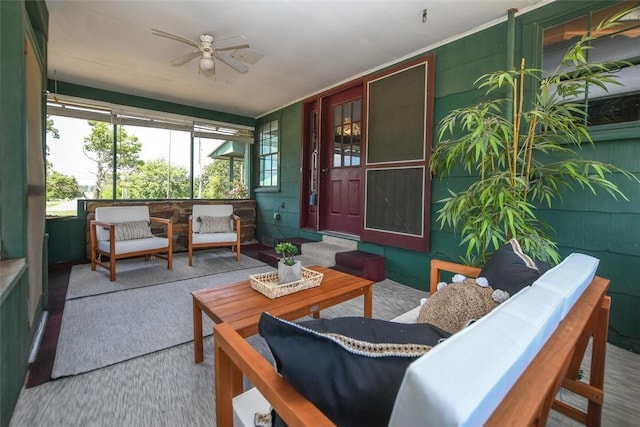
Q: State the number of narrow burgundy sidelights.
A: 1